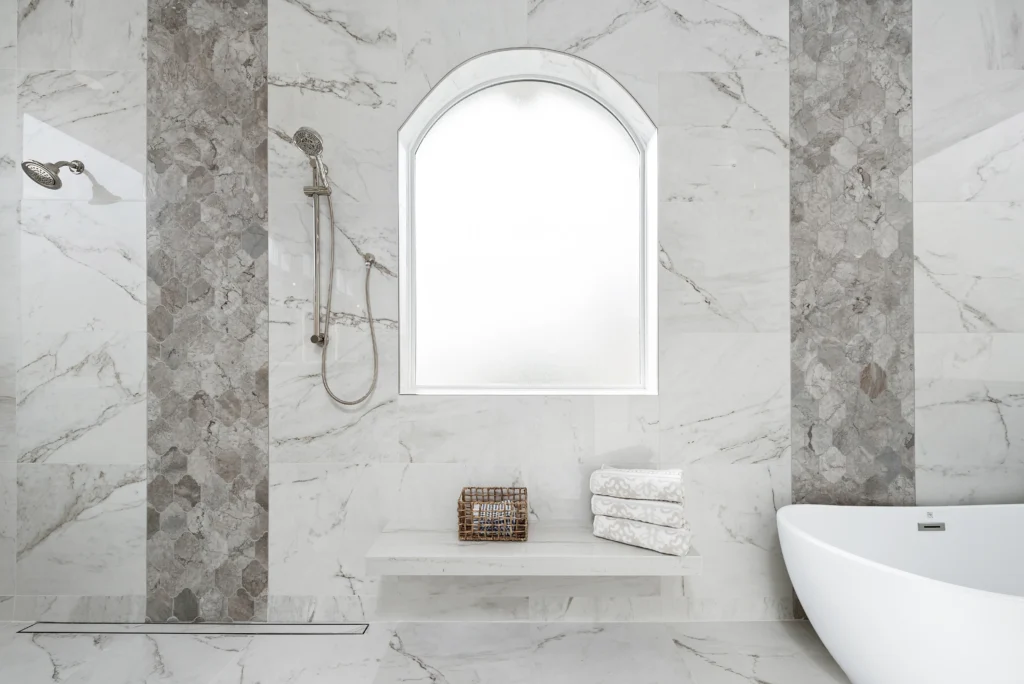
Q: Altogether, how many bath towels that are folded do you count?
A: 3